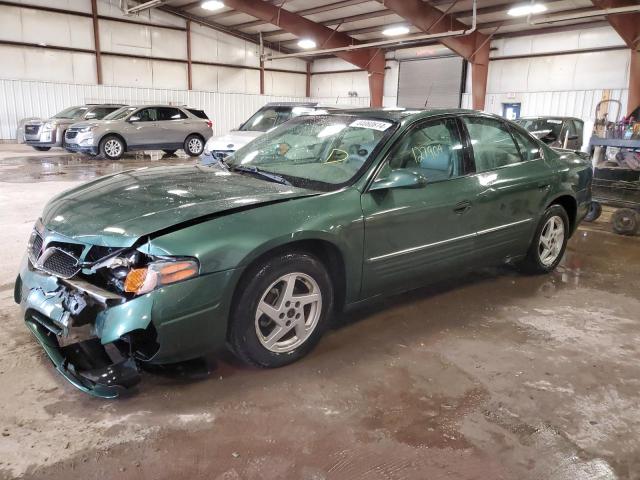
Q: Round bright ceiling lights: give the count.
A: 4